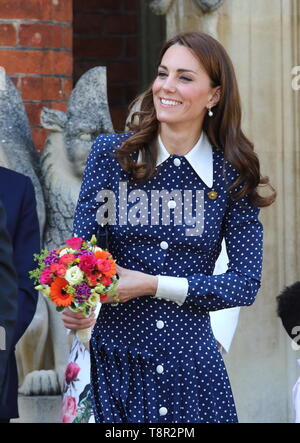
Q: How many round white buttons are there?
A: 6